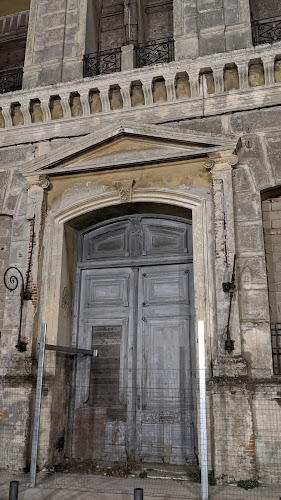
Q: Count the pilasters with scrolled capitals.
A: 2